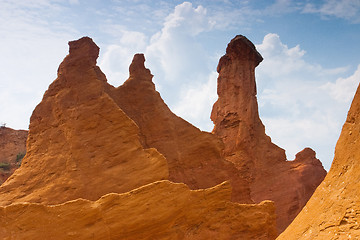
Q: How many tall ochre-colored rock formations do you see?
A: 3